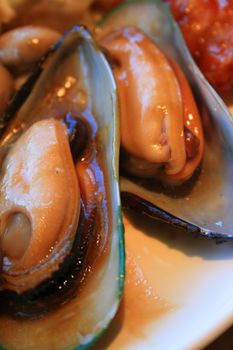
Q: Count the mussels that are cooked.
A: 2